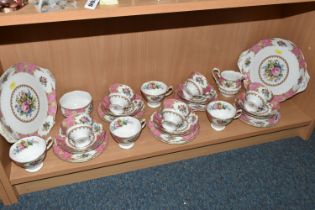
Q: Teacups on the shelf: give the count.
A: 9